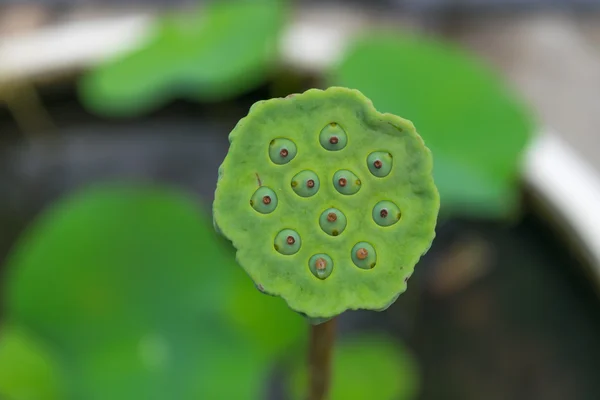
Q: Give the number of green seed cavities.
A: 11